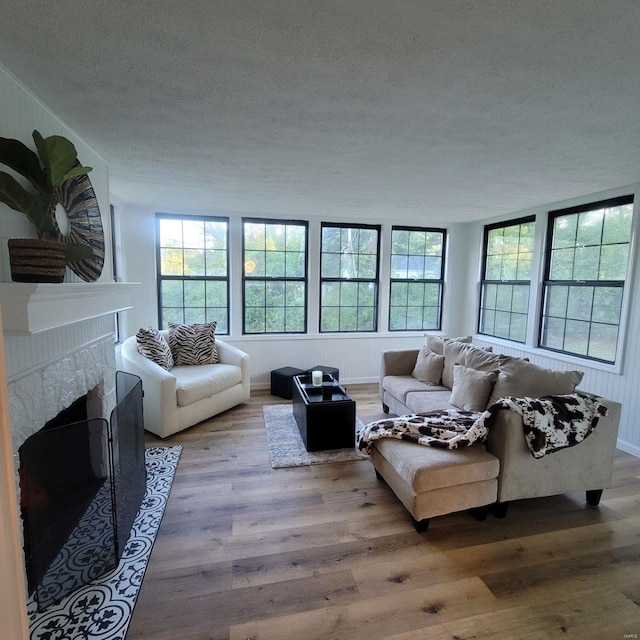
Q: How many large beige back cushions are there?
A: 4